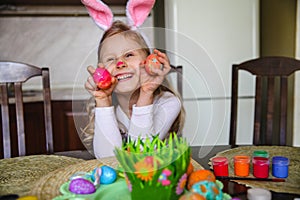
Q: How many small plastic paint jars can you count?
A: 5